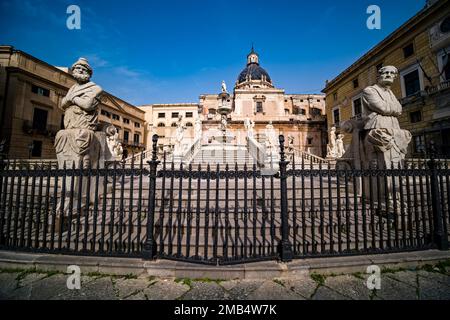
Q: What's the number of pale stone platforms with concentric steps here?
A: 1